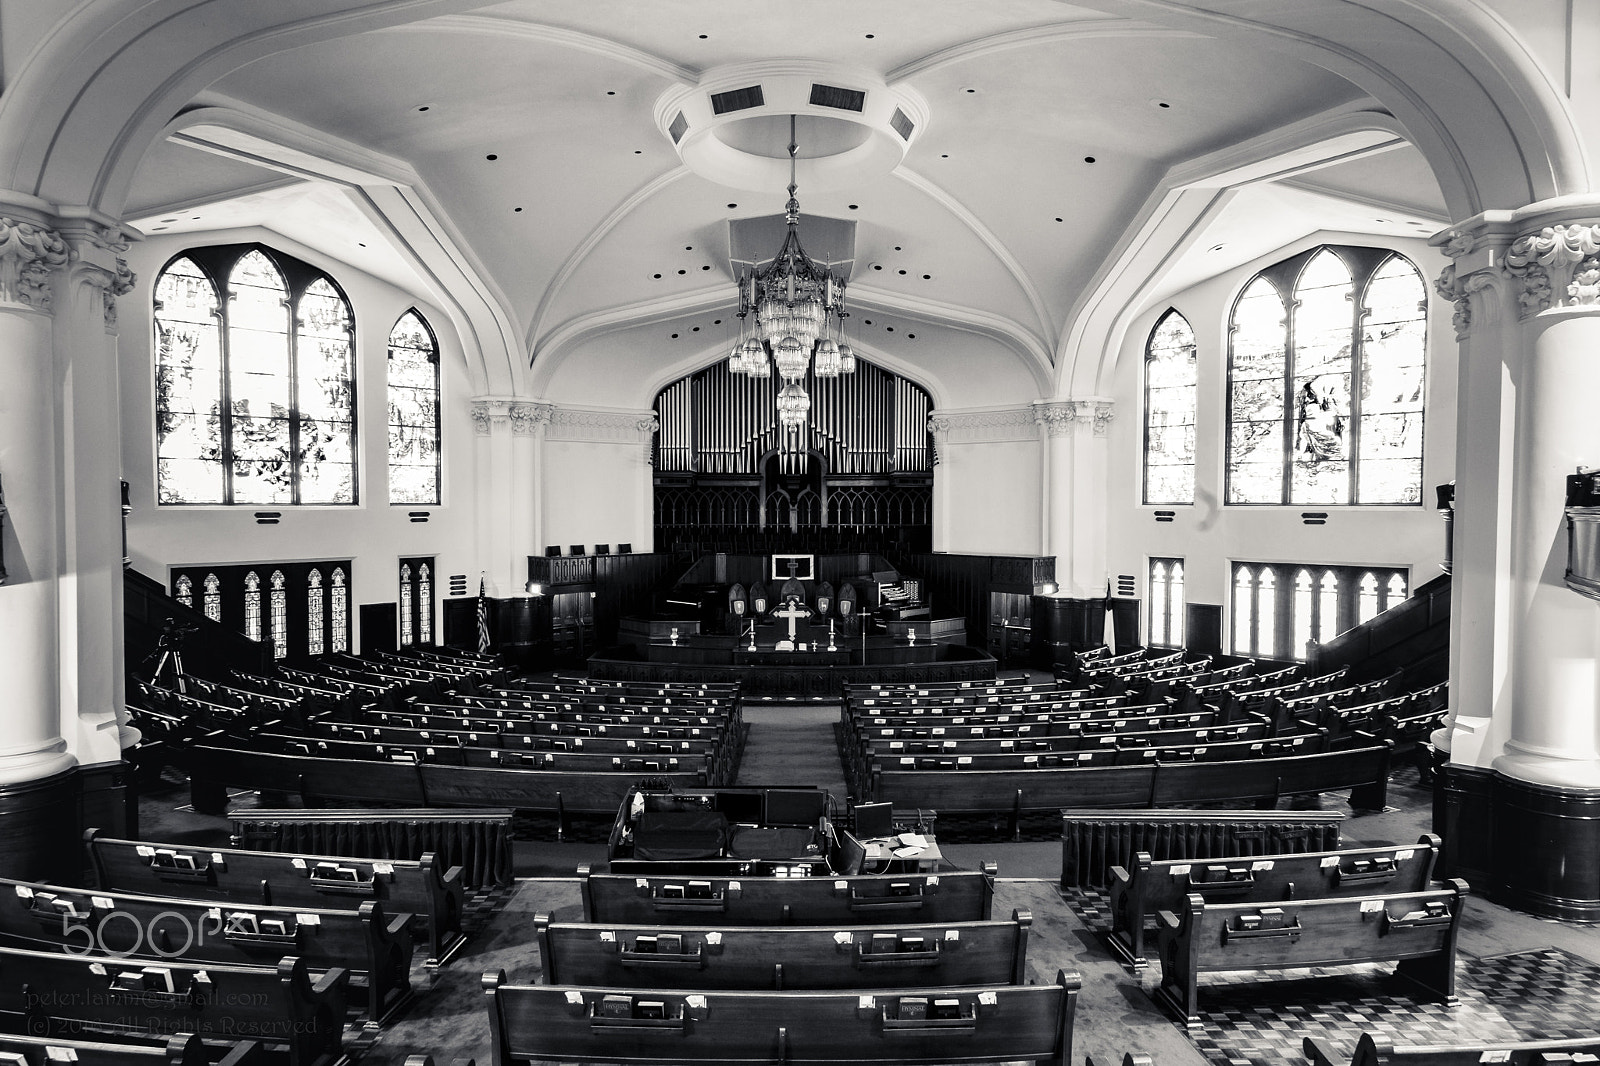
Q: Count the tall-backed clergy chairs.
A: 5